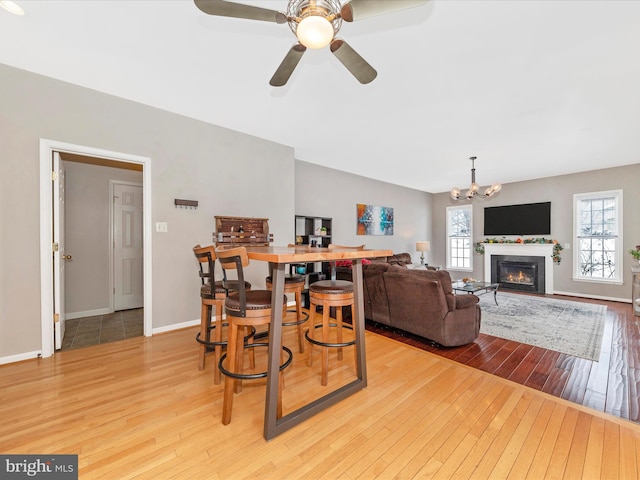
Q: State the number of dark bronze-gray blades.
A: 4